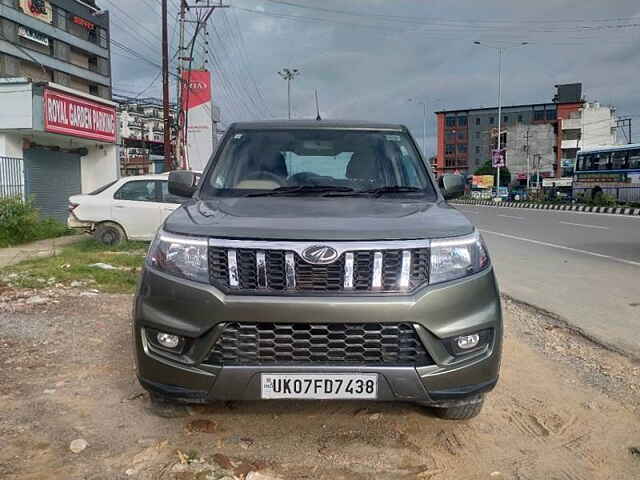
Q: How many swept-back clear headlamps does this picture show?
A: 2